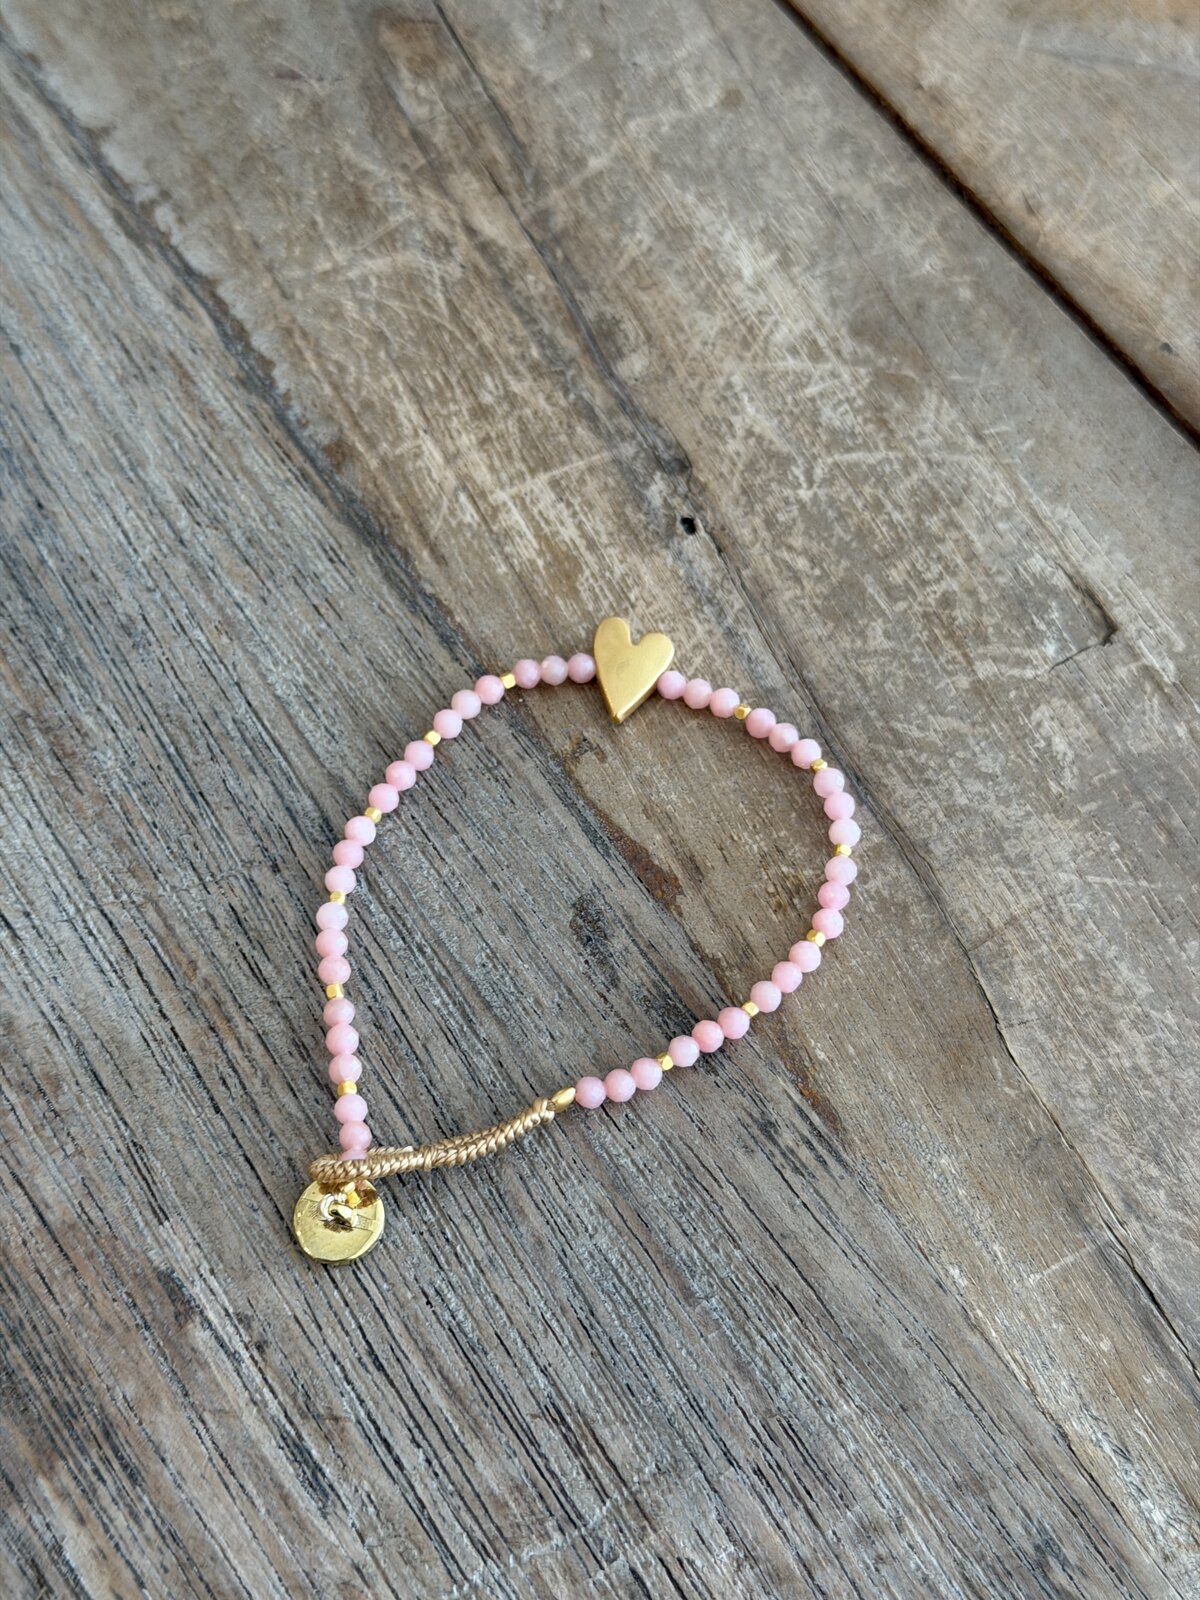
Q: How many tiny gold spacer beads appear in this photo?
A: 12